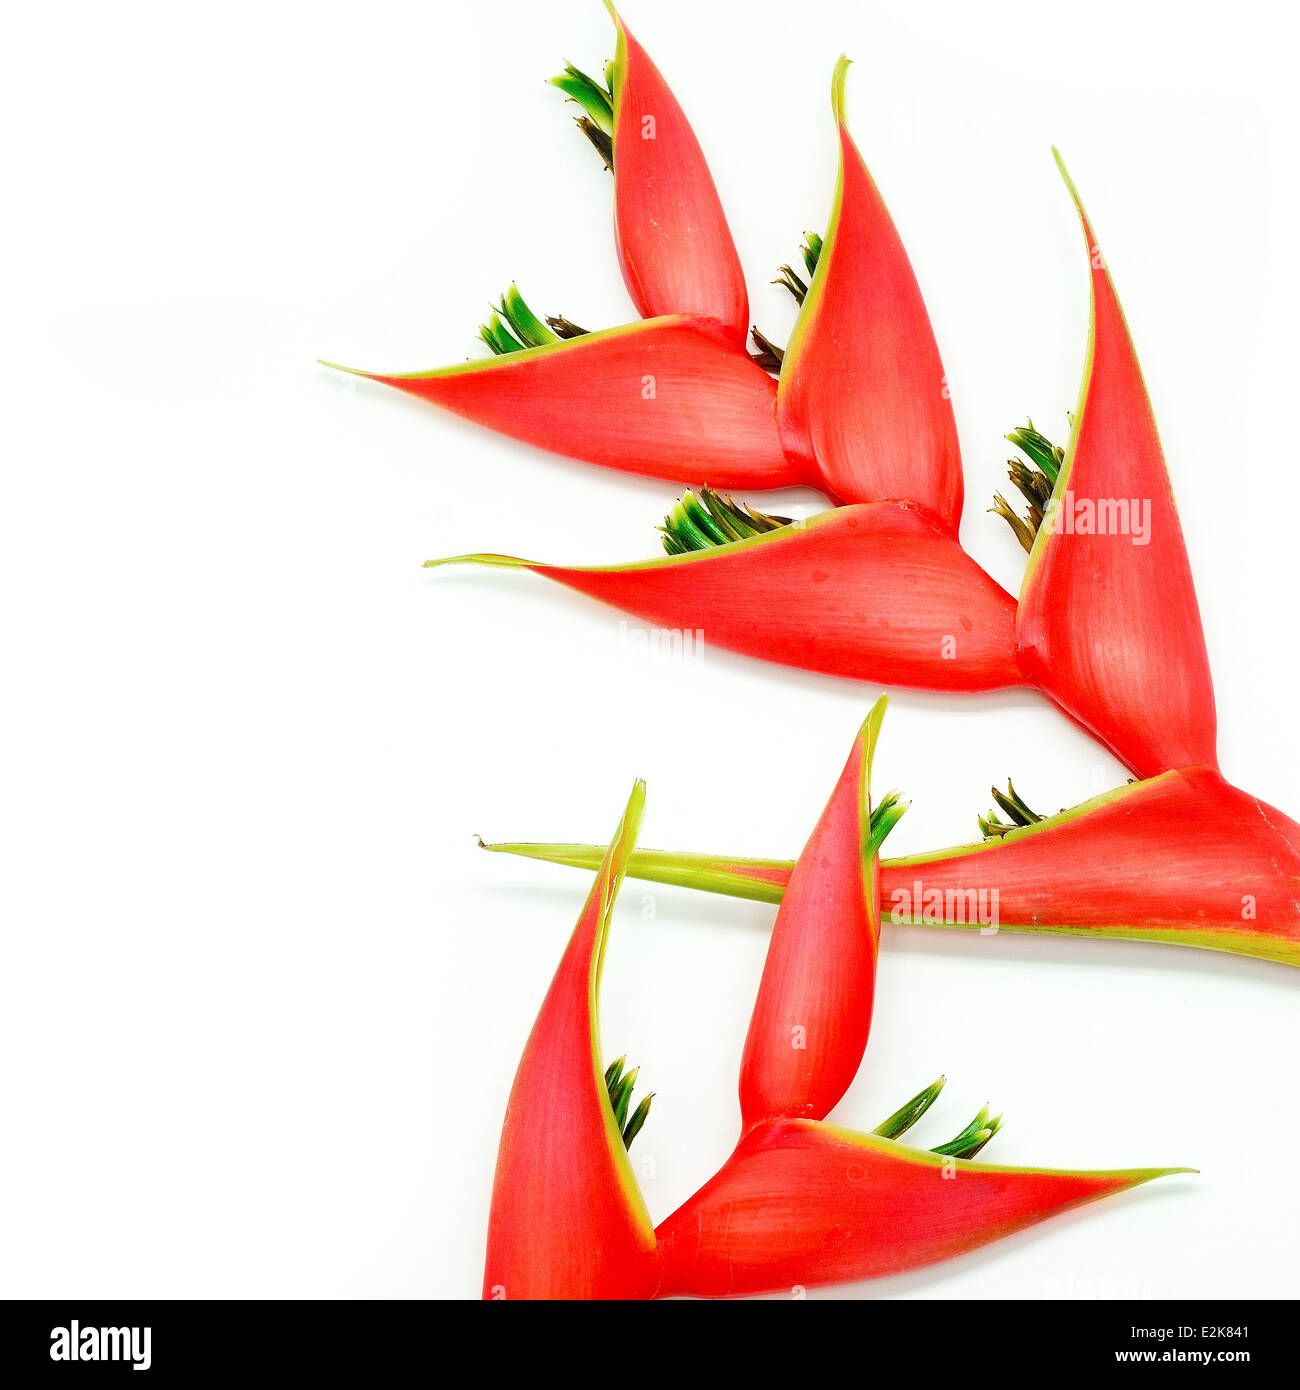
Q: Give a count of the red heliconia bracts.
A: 9